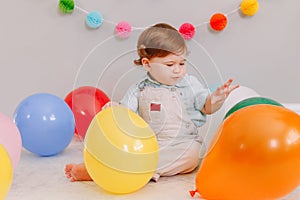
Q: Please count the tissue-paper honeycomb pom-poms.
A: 6